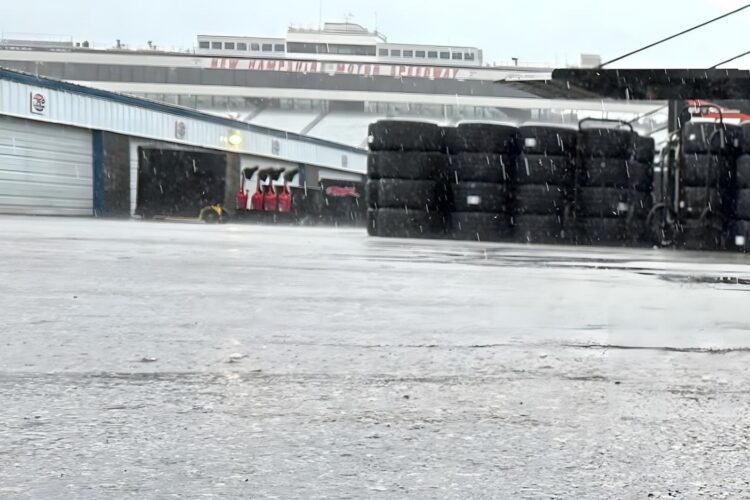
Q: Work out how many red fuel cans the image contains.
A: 4